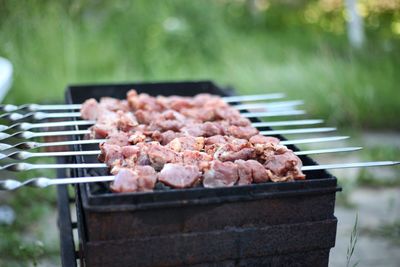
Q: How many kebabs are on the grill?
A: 8